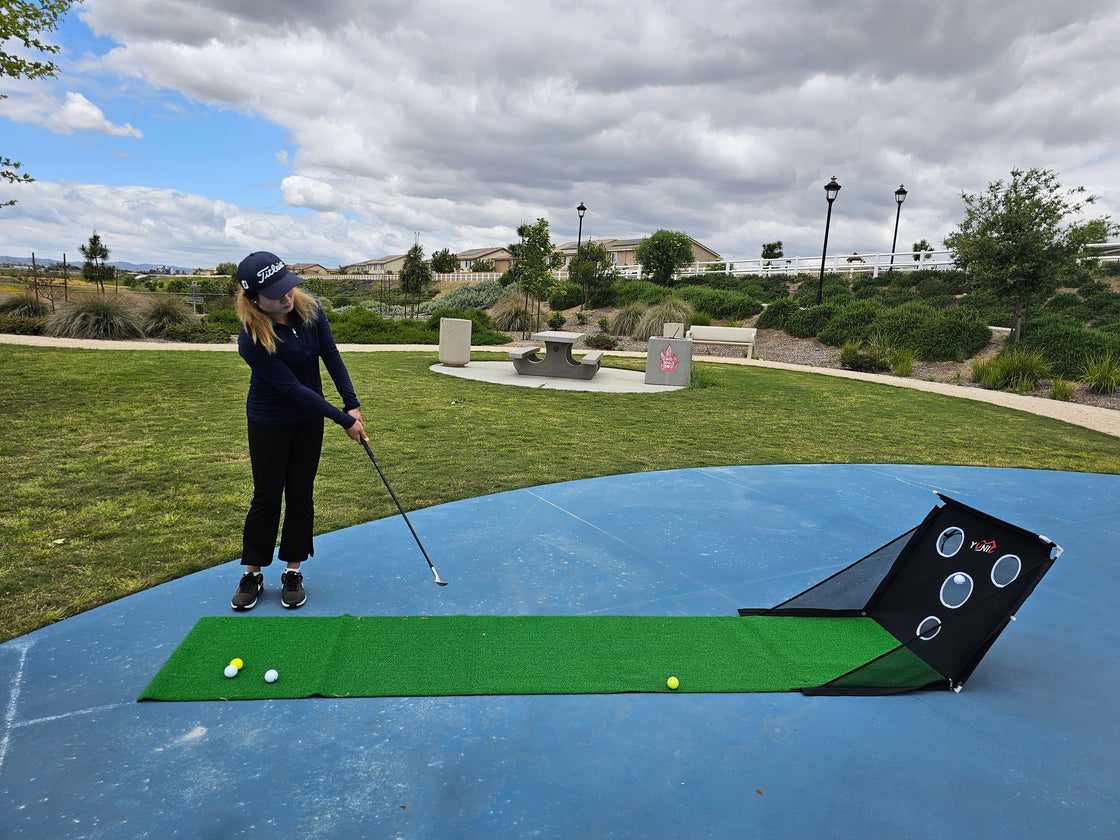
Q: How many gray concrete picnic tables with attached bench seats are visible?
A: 1